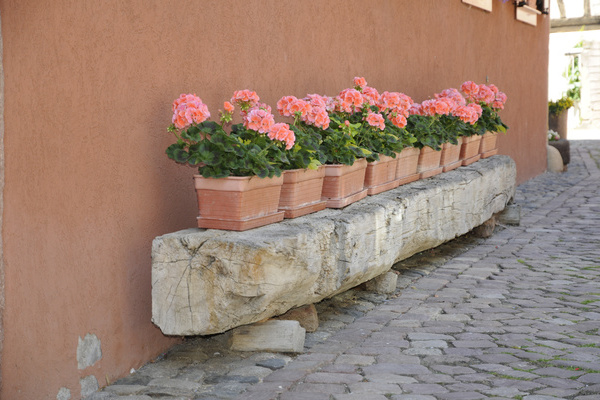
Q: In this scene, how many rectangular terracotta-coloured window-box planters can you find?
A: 9